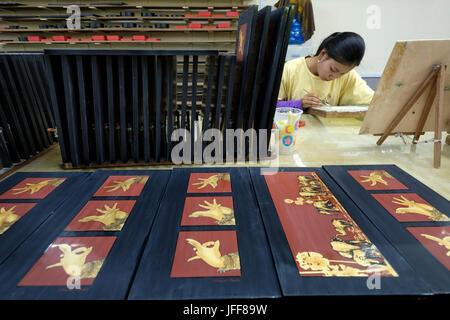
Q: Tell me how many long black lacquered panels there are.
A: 5